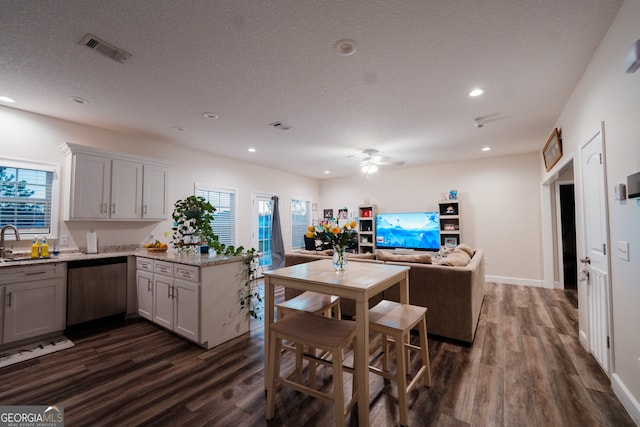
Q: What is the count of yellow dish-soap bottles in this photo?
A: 2